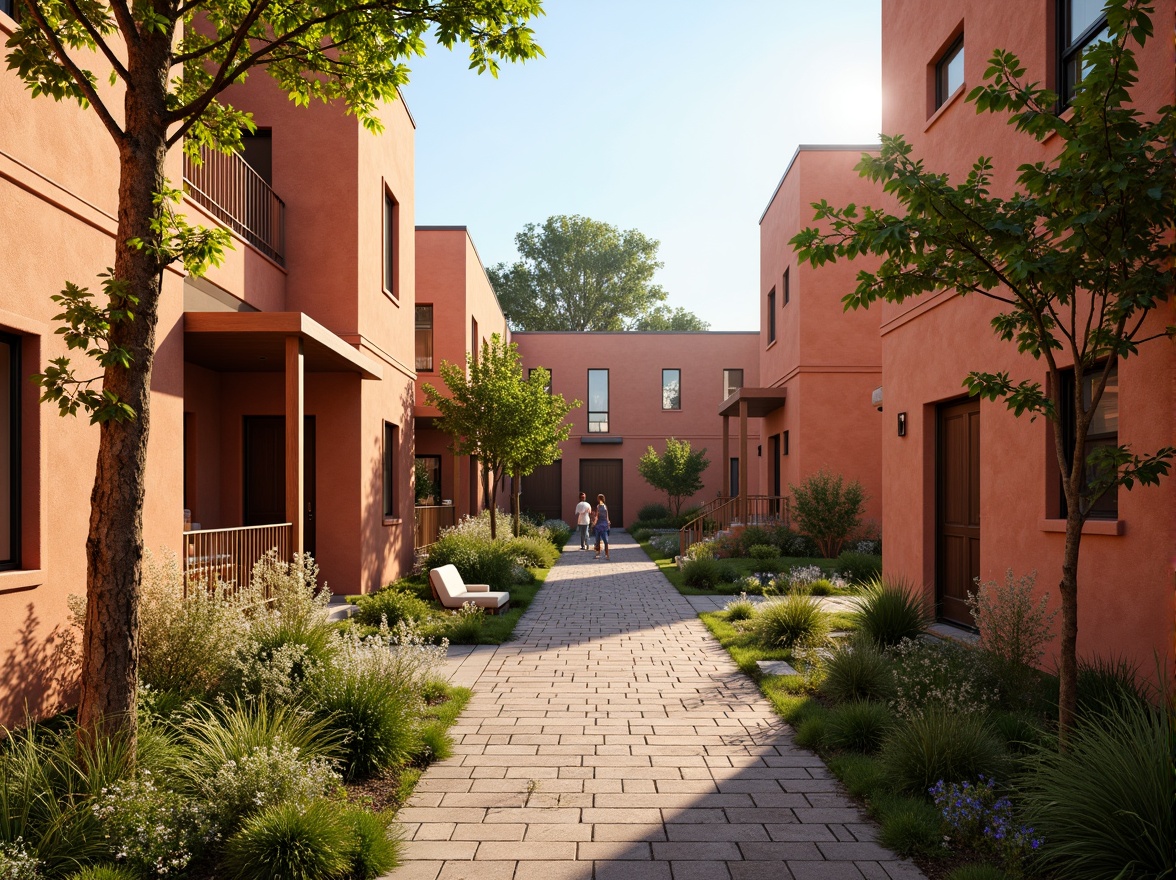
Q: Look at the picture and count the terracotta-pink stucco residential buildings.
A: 5